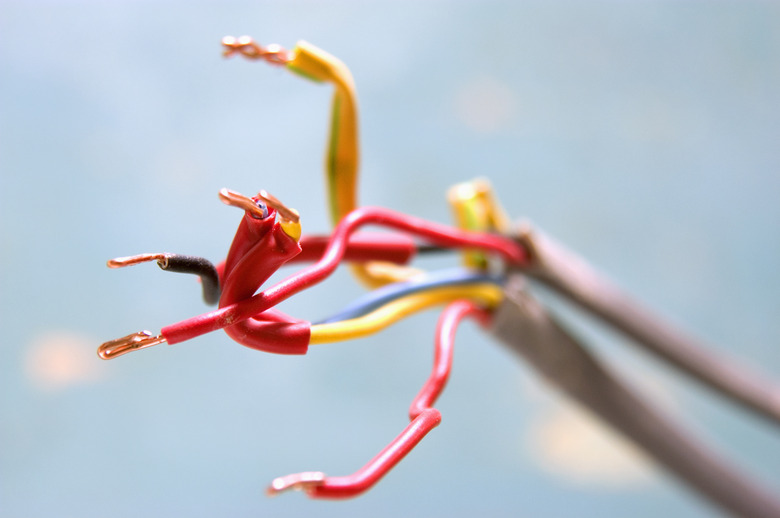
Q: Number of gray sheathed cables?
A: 2